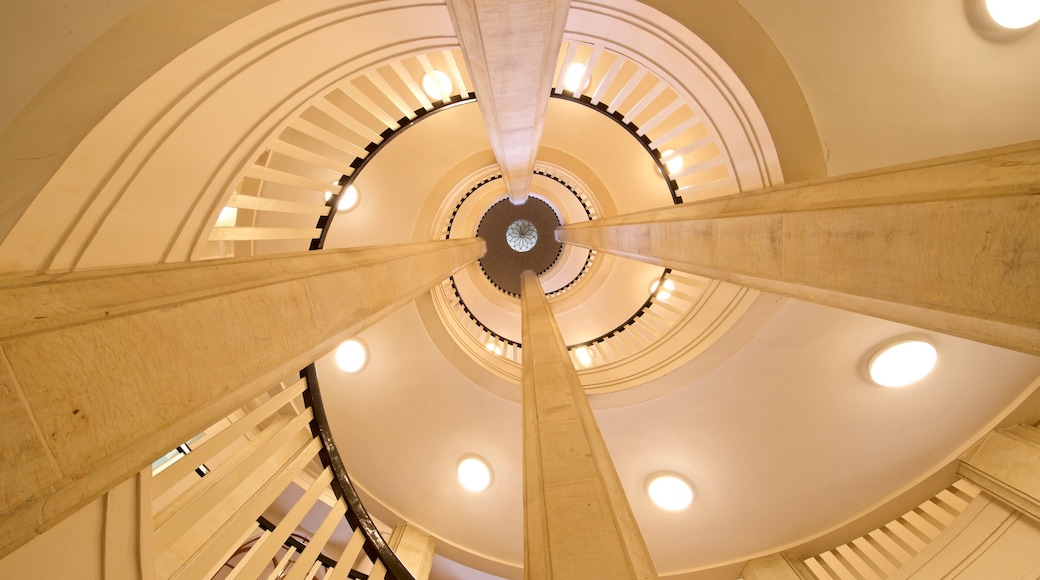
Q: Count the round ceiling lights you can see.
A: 12